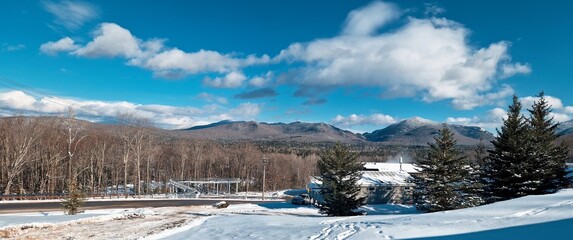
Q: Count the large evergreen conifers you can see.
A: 4